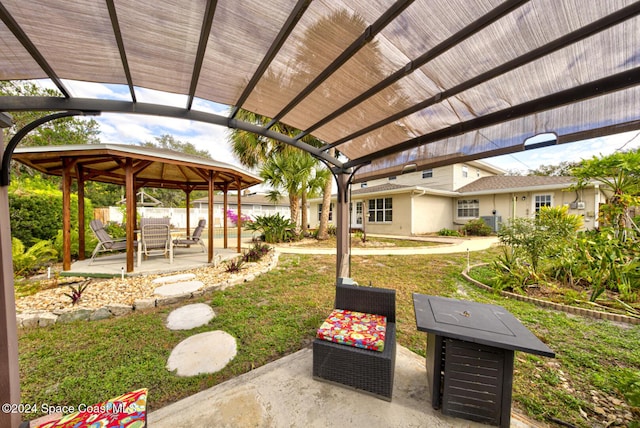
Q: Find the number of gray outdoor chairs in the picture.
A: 3